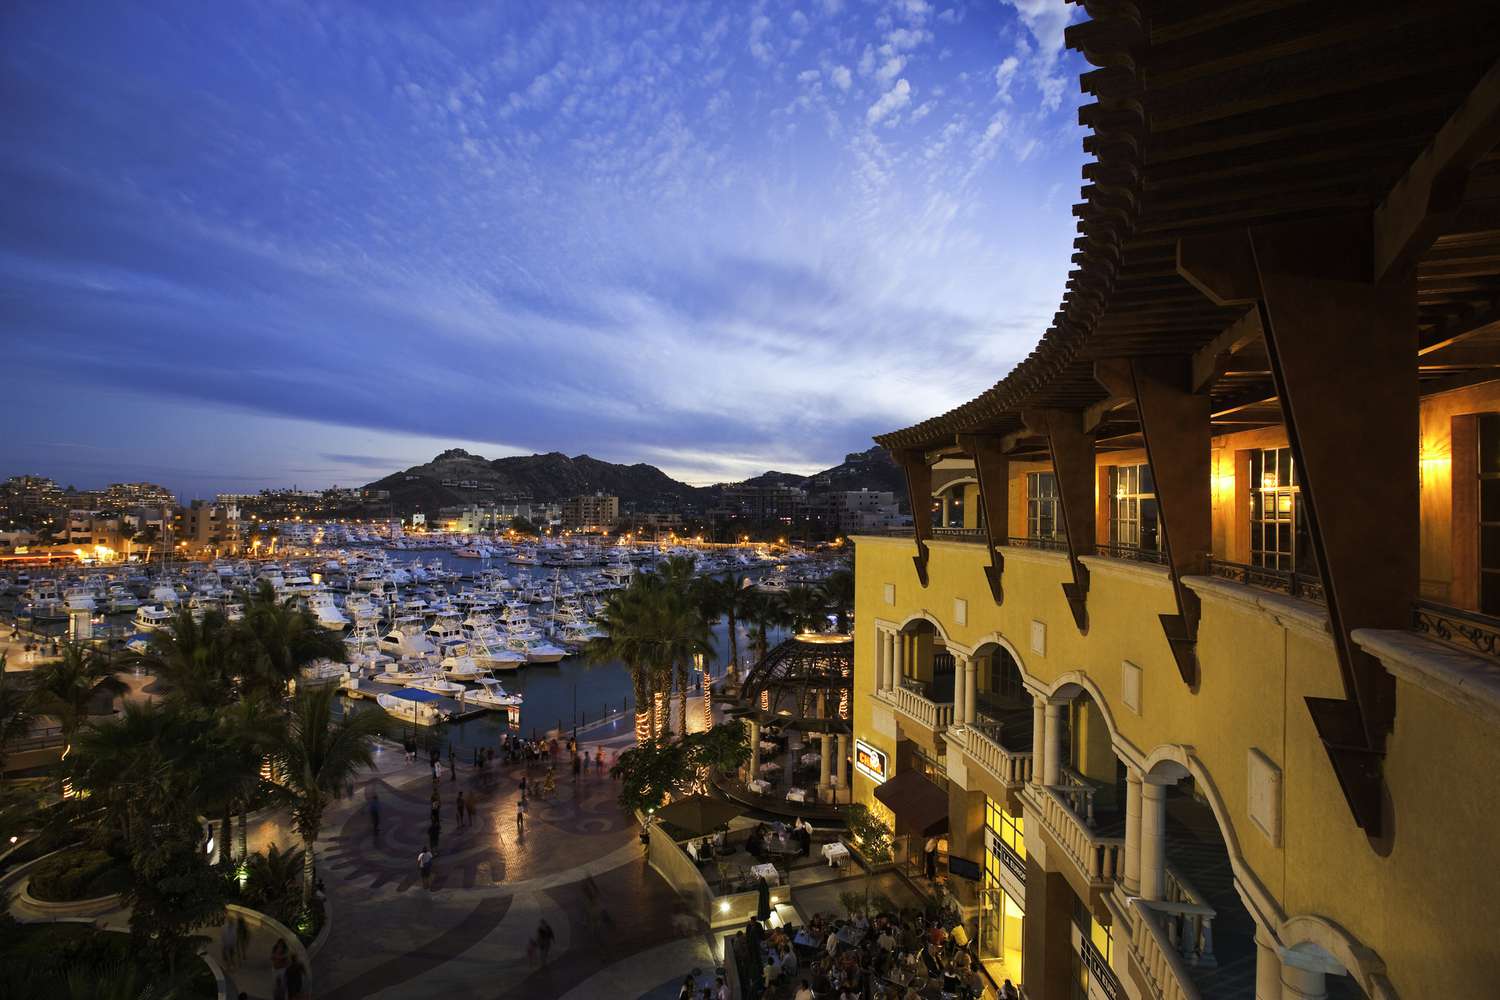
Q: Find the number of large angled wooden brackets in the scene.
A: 5